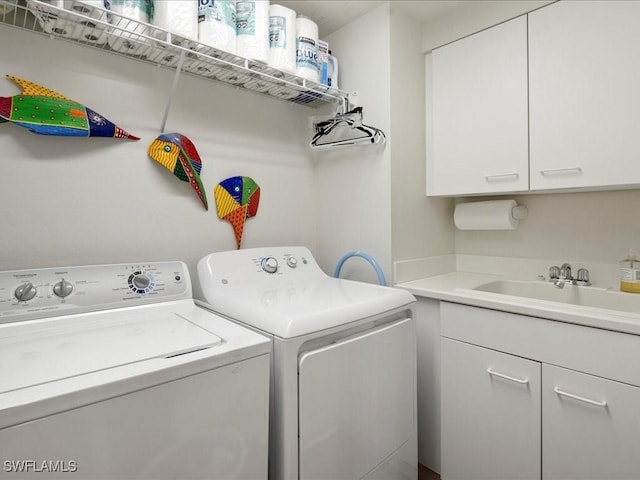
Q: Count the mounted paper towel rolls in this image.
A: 1